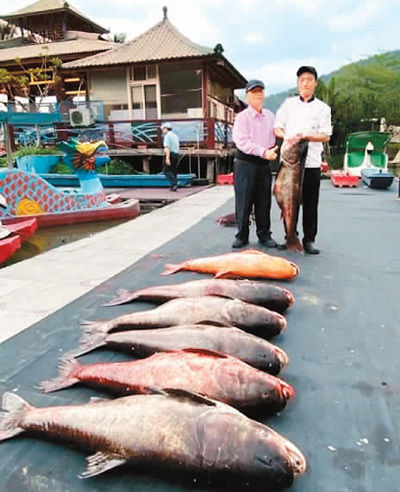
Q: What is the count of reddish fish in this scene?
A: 2